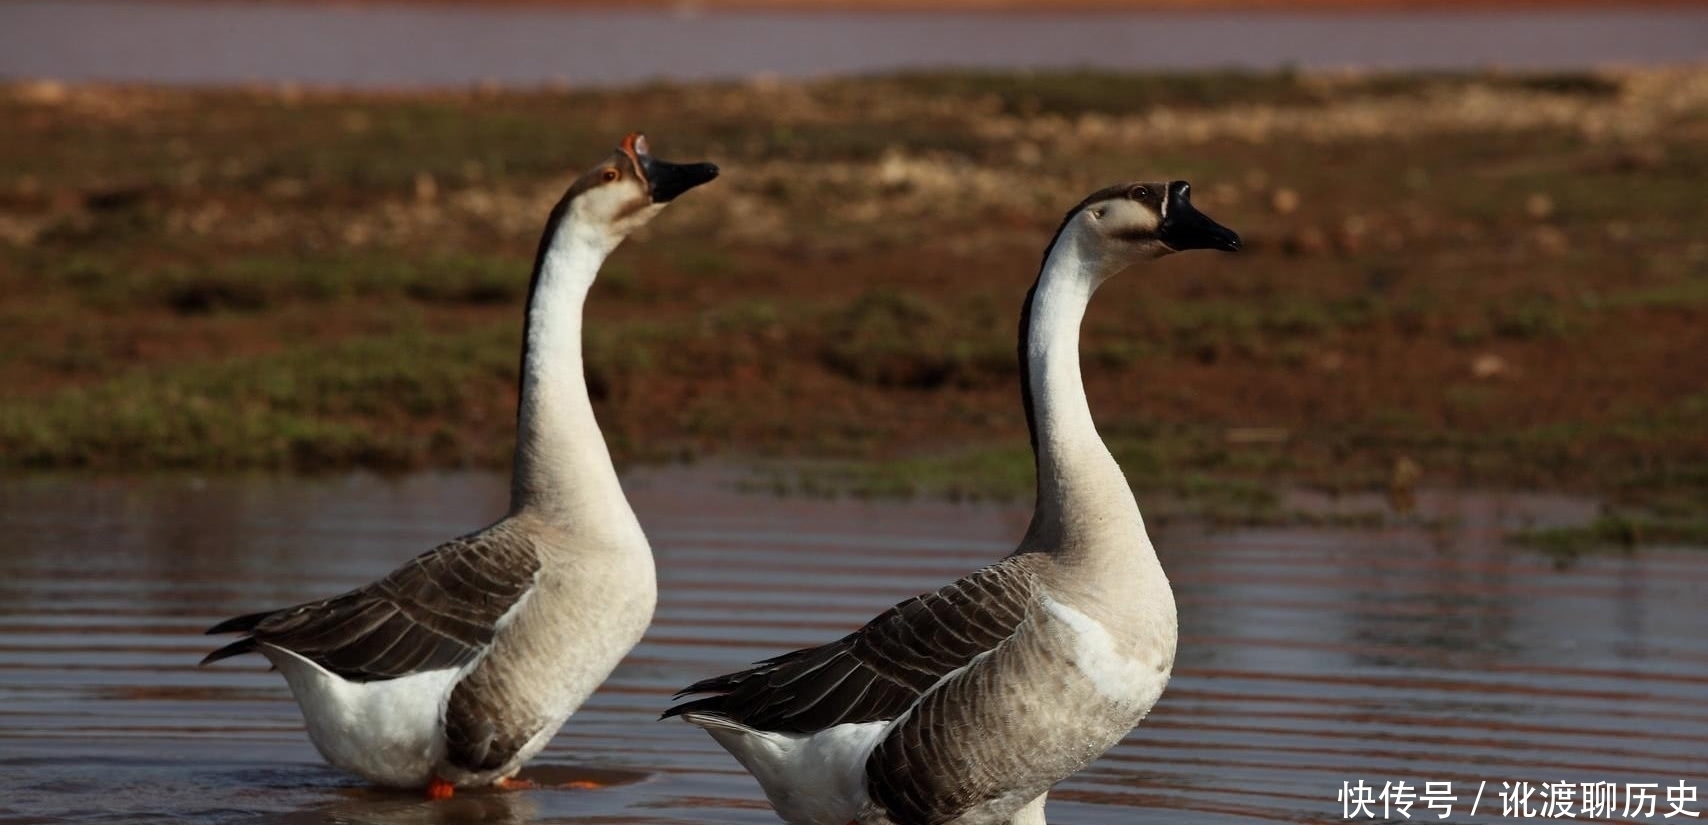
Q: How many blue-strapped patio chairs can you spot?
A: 0